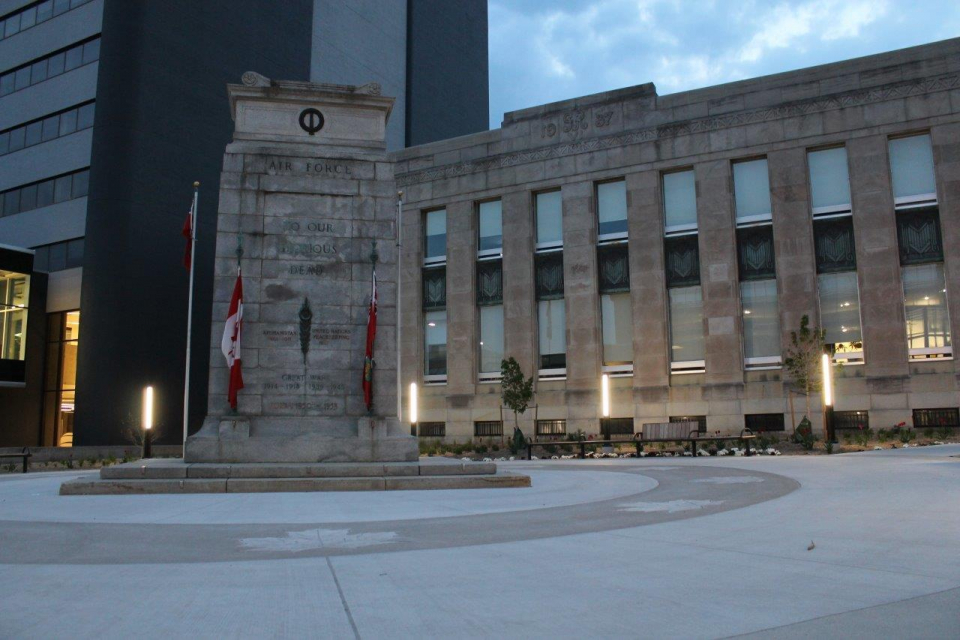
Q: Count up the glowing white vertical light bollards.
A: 4